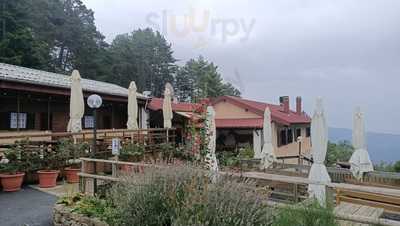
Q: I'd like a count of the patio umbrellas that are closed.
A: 7